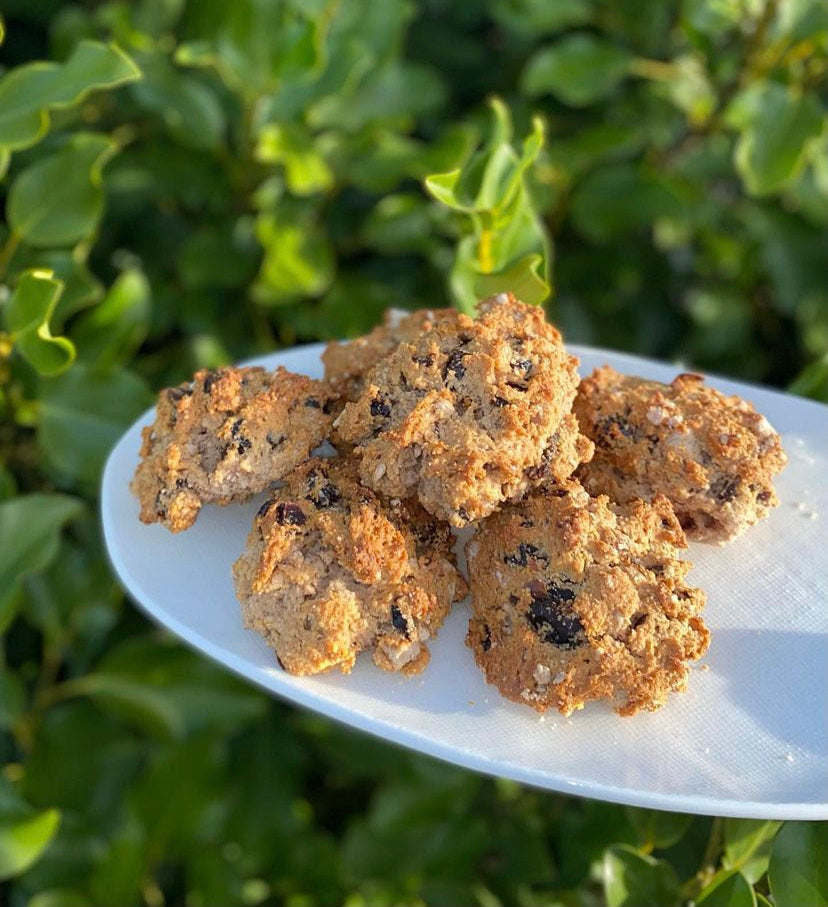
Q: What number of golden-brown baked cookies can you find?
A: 6